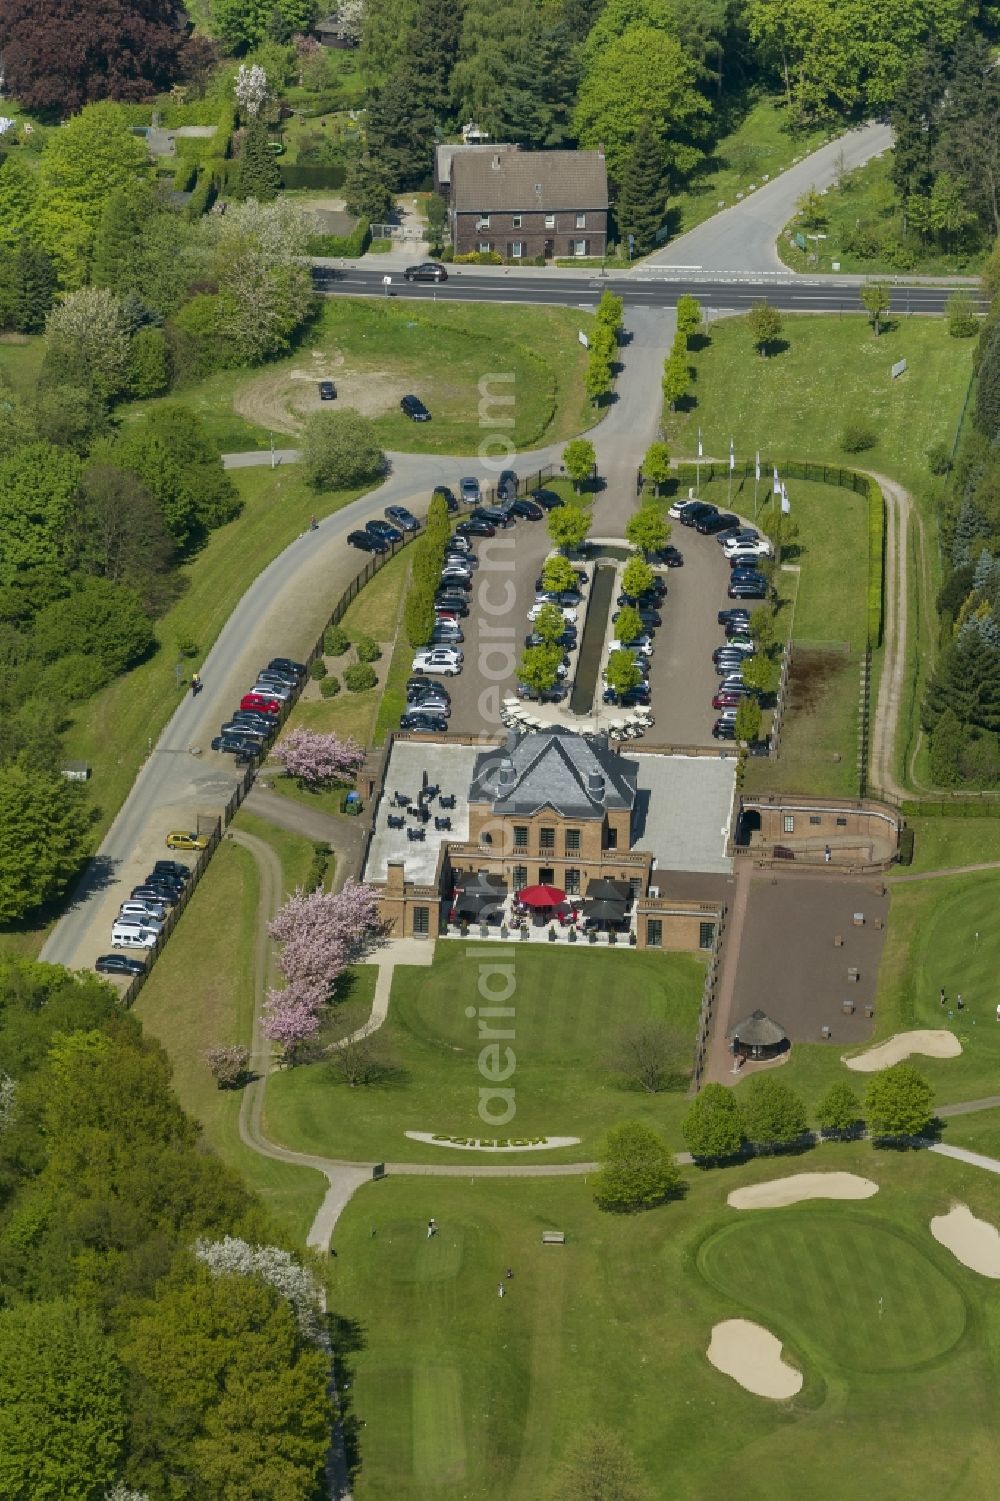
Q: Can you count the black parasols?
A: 4